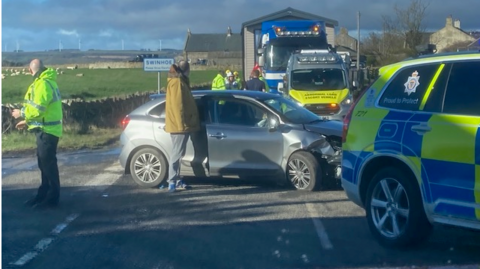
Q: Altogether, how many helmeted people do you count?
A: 3